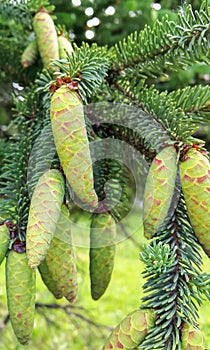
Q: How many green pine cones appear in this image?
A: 14